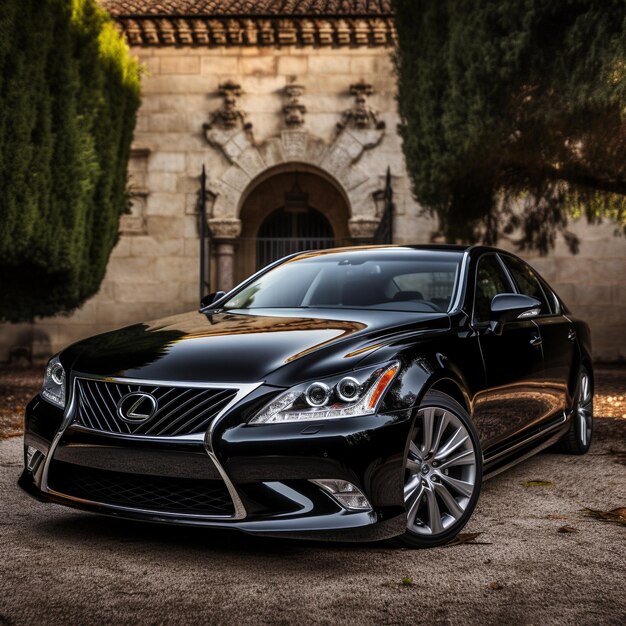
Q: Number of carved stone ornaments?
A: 3